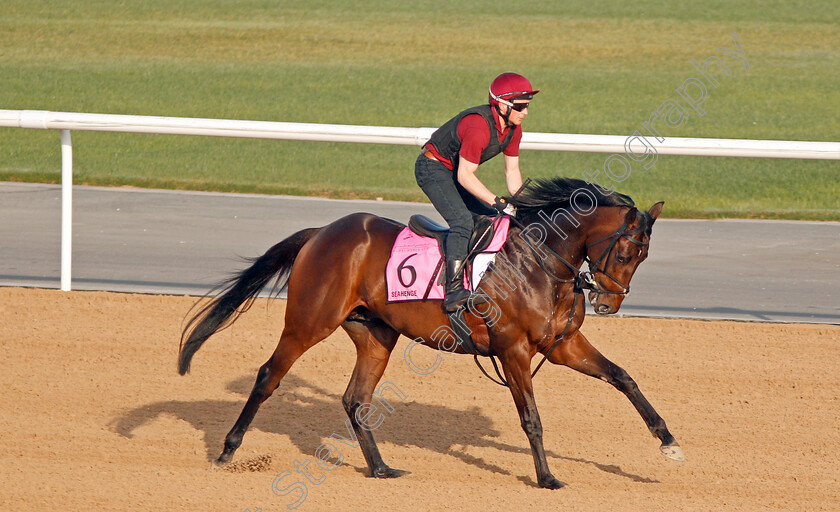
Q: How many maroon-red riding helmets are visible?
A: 1